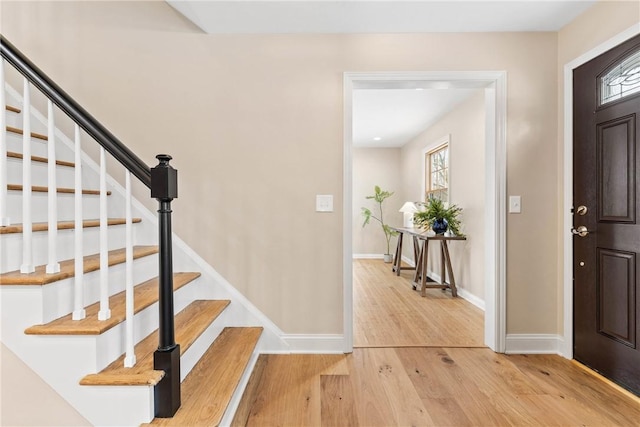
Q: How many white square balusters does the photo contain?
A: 6